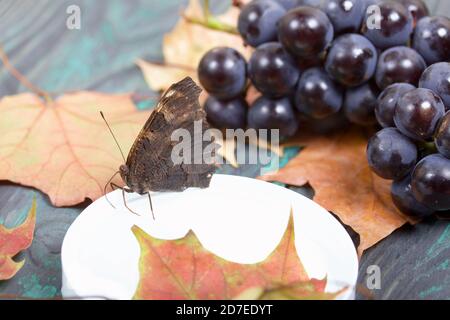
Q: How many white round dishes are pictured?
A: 1